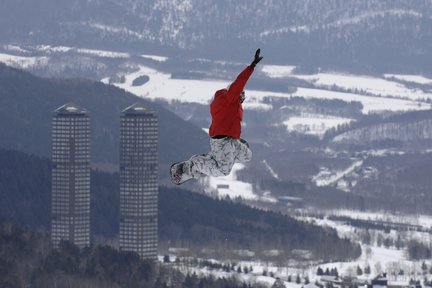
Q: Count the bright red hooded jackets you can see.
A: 1